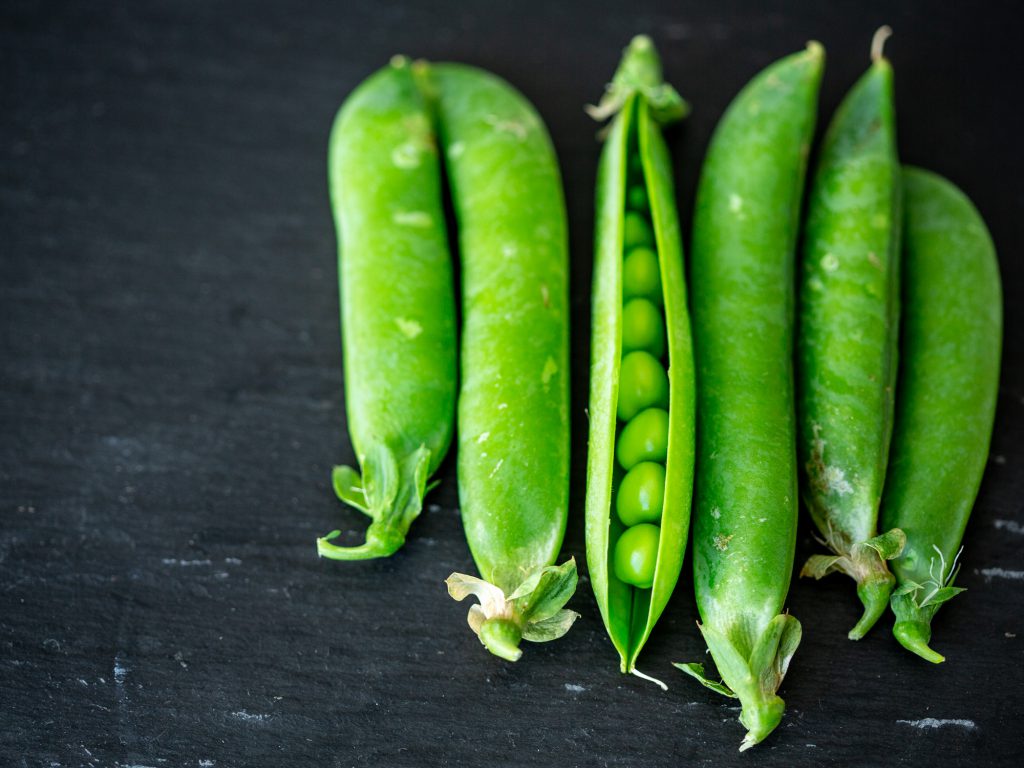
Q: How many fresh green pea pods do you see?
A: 6